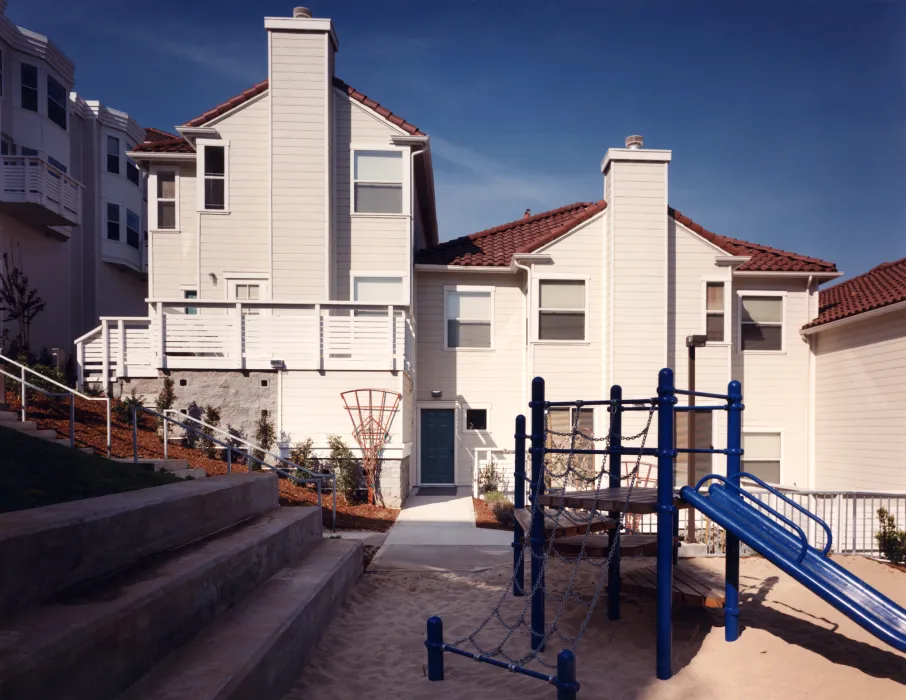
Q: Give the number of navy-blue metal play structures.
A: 1